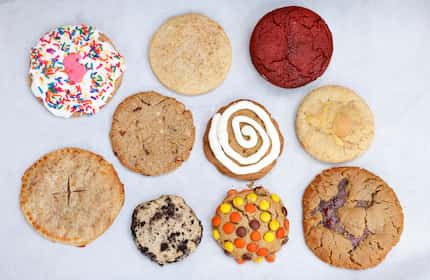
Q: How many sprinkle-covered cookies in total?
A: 1